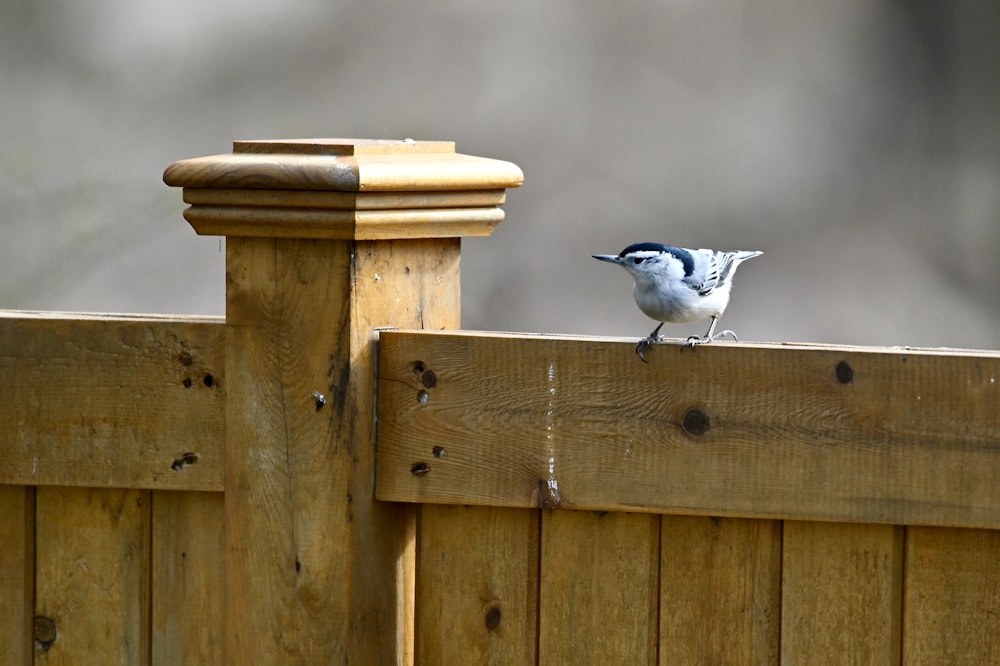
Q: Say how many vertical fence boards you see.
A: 8